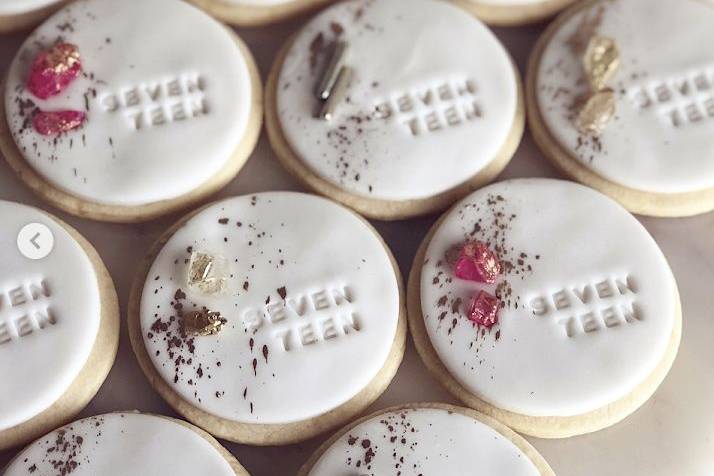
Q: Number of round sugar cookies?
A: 11